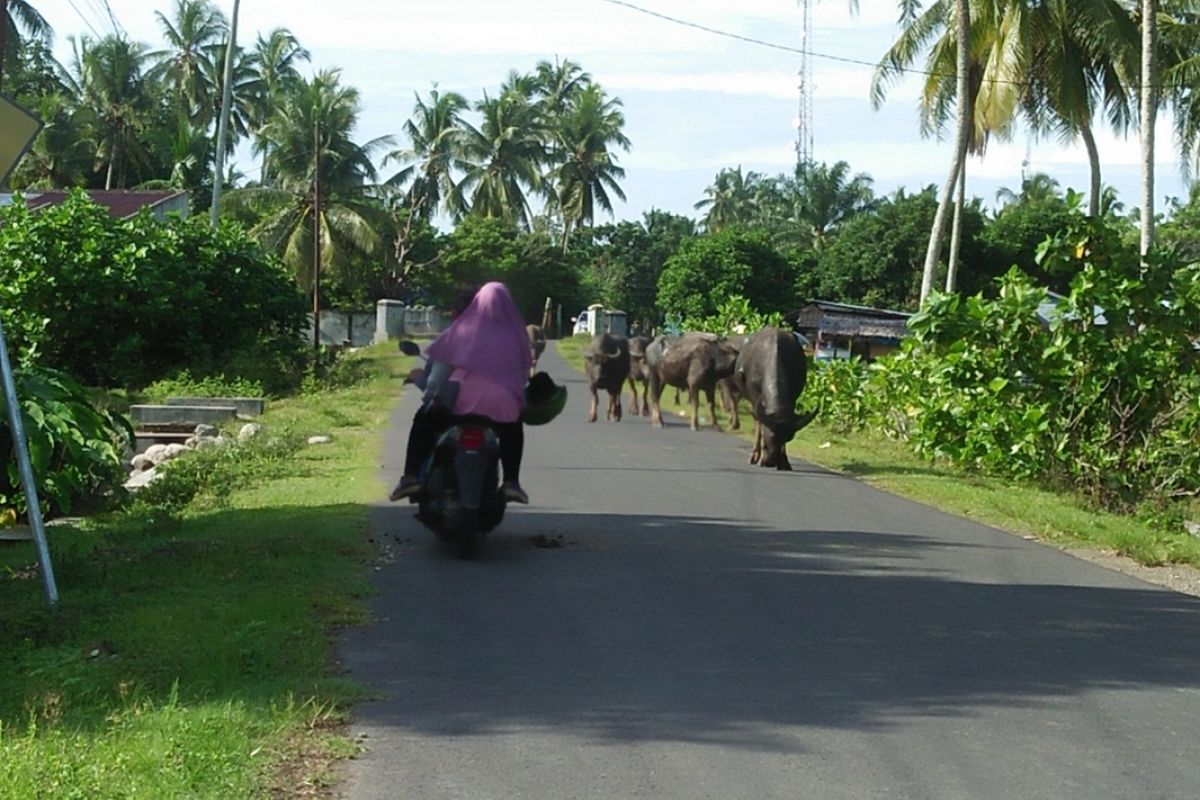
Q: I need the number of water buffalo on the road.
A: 6